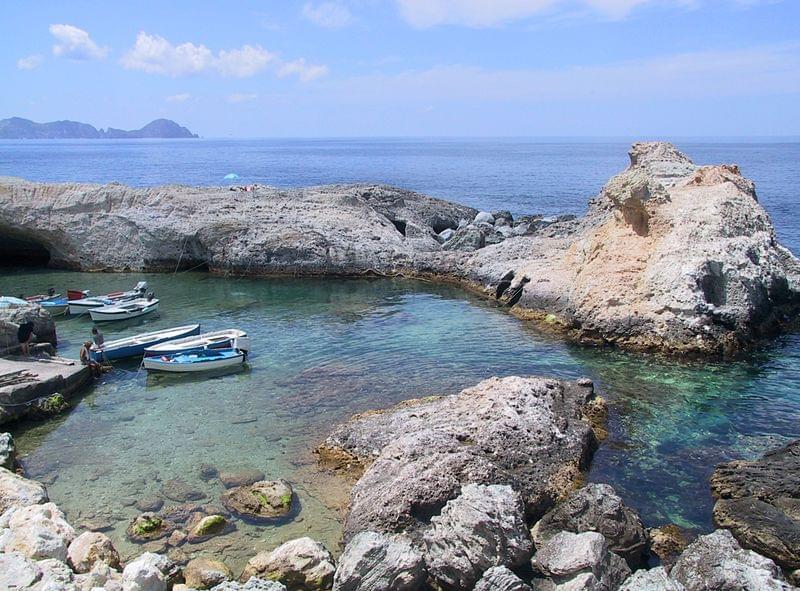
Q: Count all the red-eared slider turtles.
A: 0